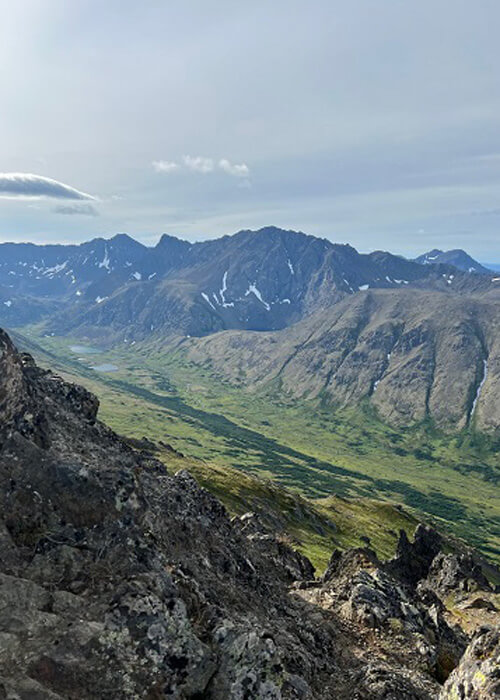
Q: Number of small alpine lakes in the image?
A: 2